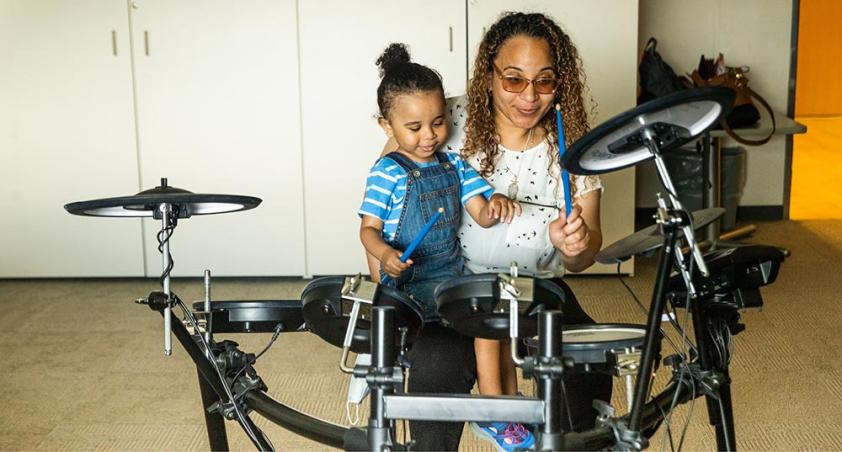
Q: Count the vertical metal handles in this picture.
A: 3